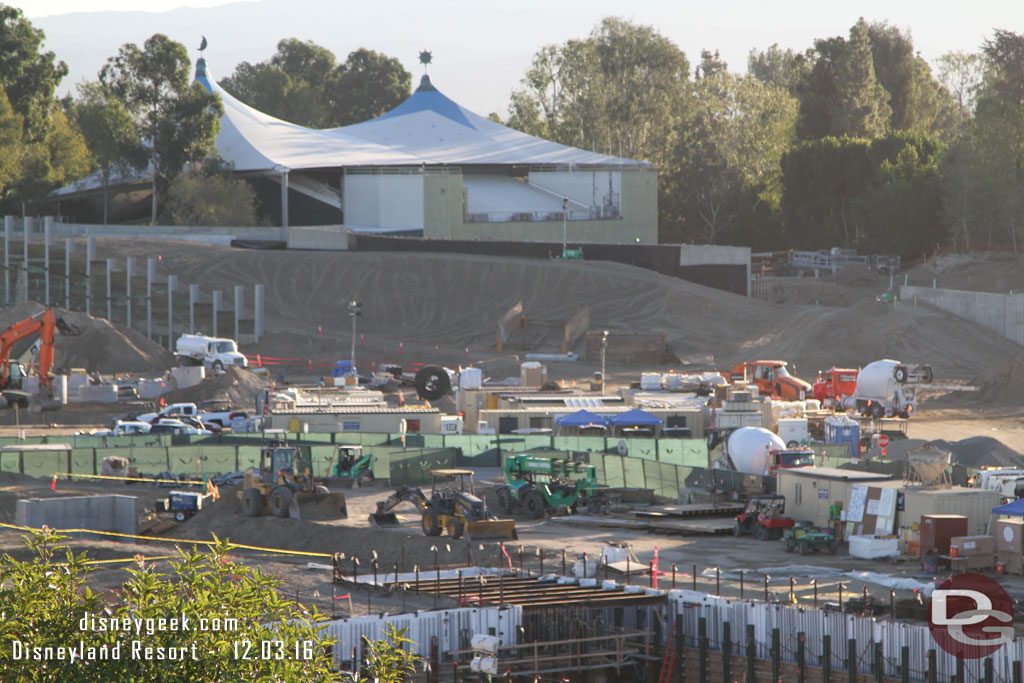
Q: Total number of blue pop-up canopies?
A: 3